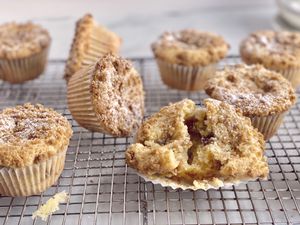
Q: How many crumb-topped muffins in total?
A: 8